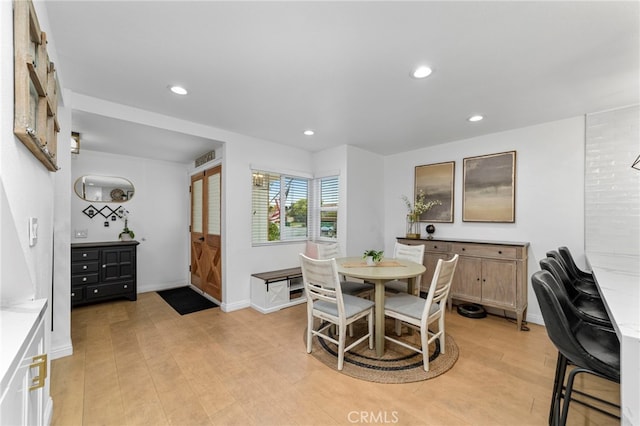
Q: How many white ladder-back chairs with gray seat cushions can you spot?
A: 4